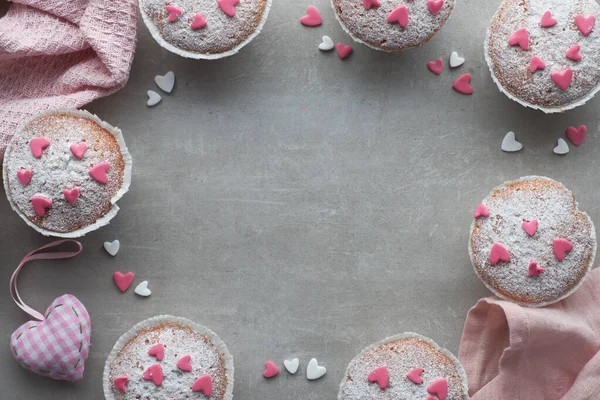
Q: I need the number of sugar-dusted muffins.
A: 7